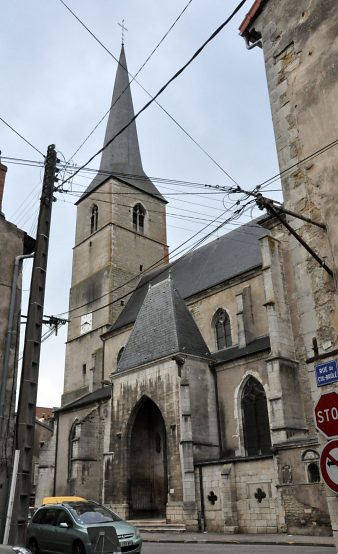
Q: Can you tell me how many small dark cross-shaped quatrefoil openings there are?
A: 2